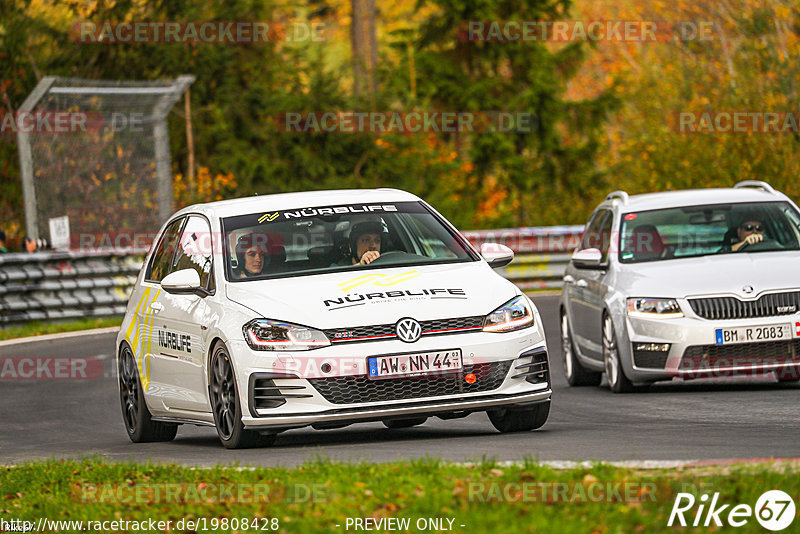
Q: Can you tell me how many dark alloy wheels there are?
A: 2